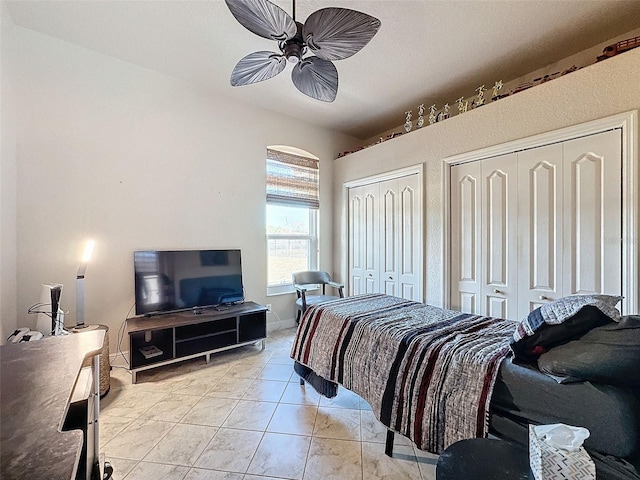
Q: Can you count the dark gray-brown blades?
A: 4